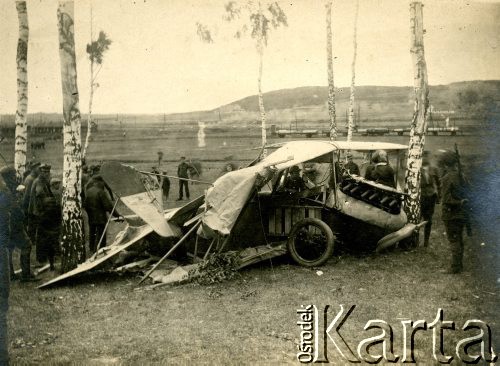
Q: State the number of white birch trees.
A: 7